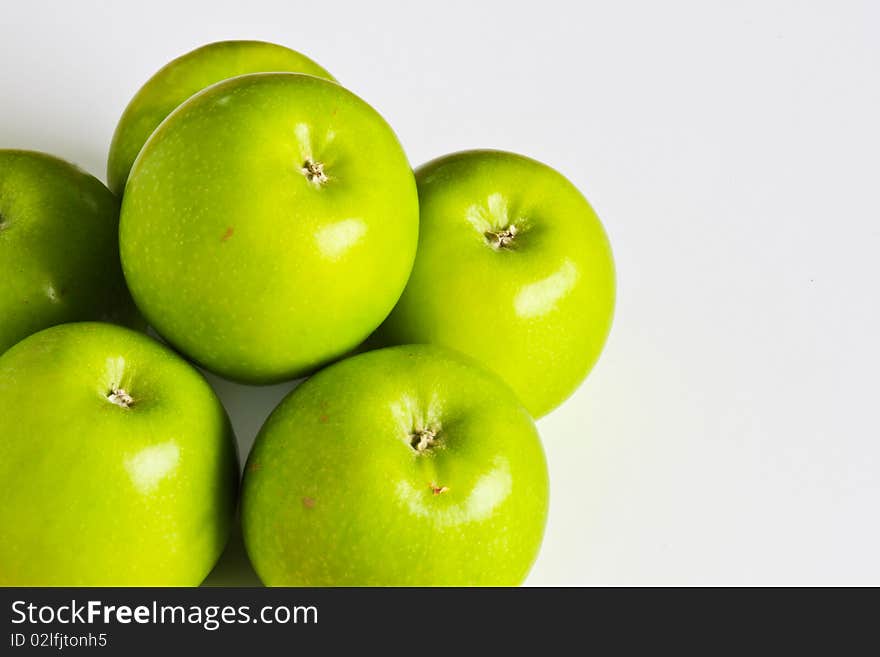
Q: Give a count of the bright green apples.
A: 6